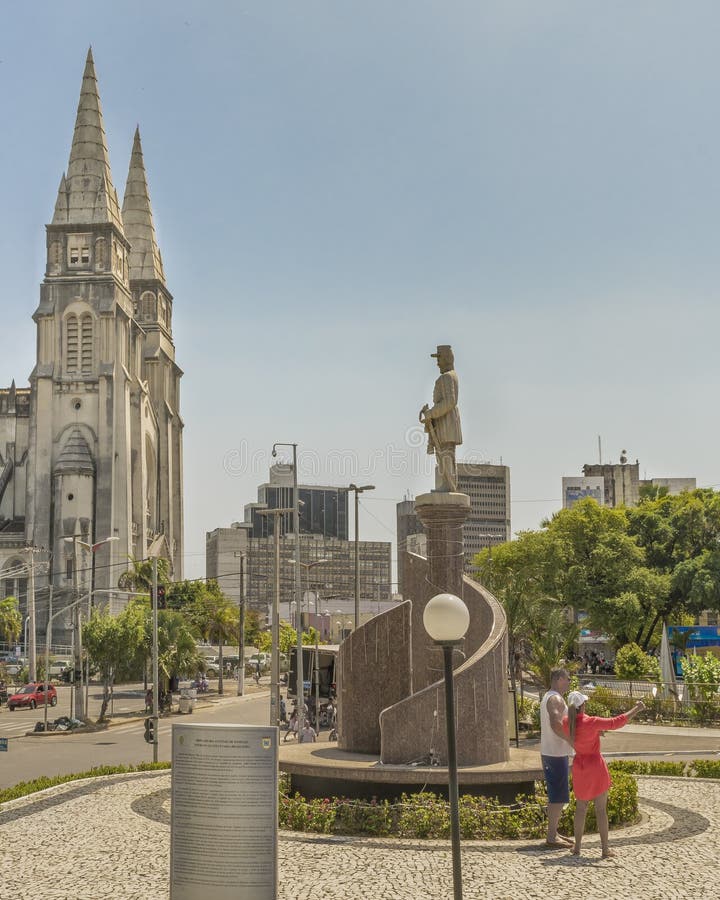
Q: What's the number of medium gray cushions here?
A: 0